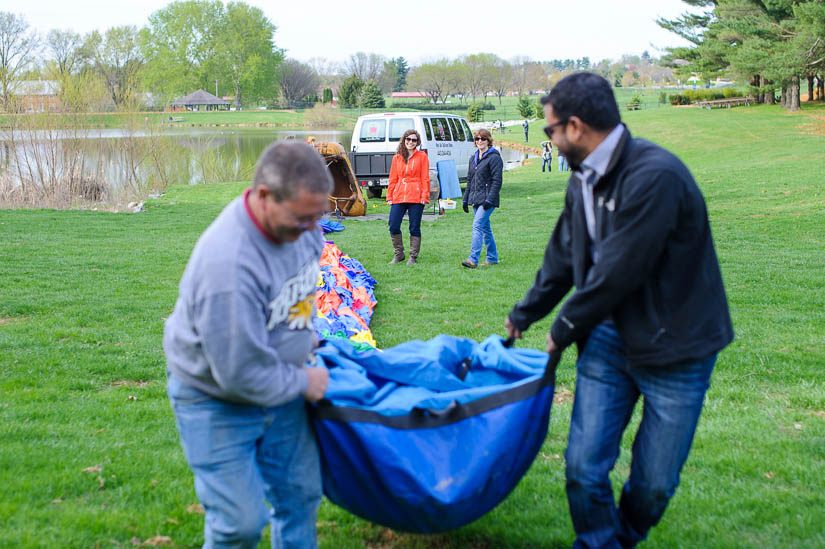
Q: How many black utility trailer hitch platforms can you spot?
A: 1